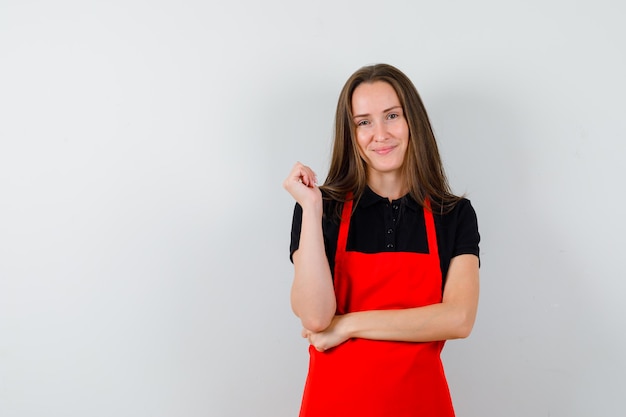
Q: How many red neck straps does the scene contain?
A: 2